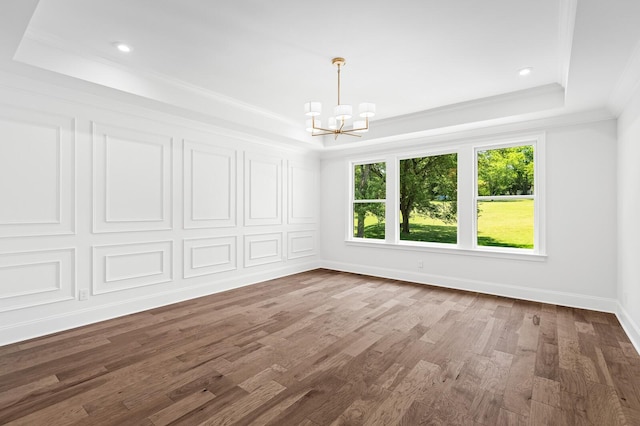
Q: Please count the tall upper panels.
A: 5